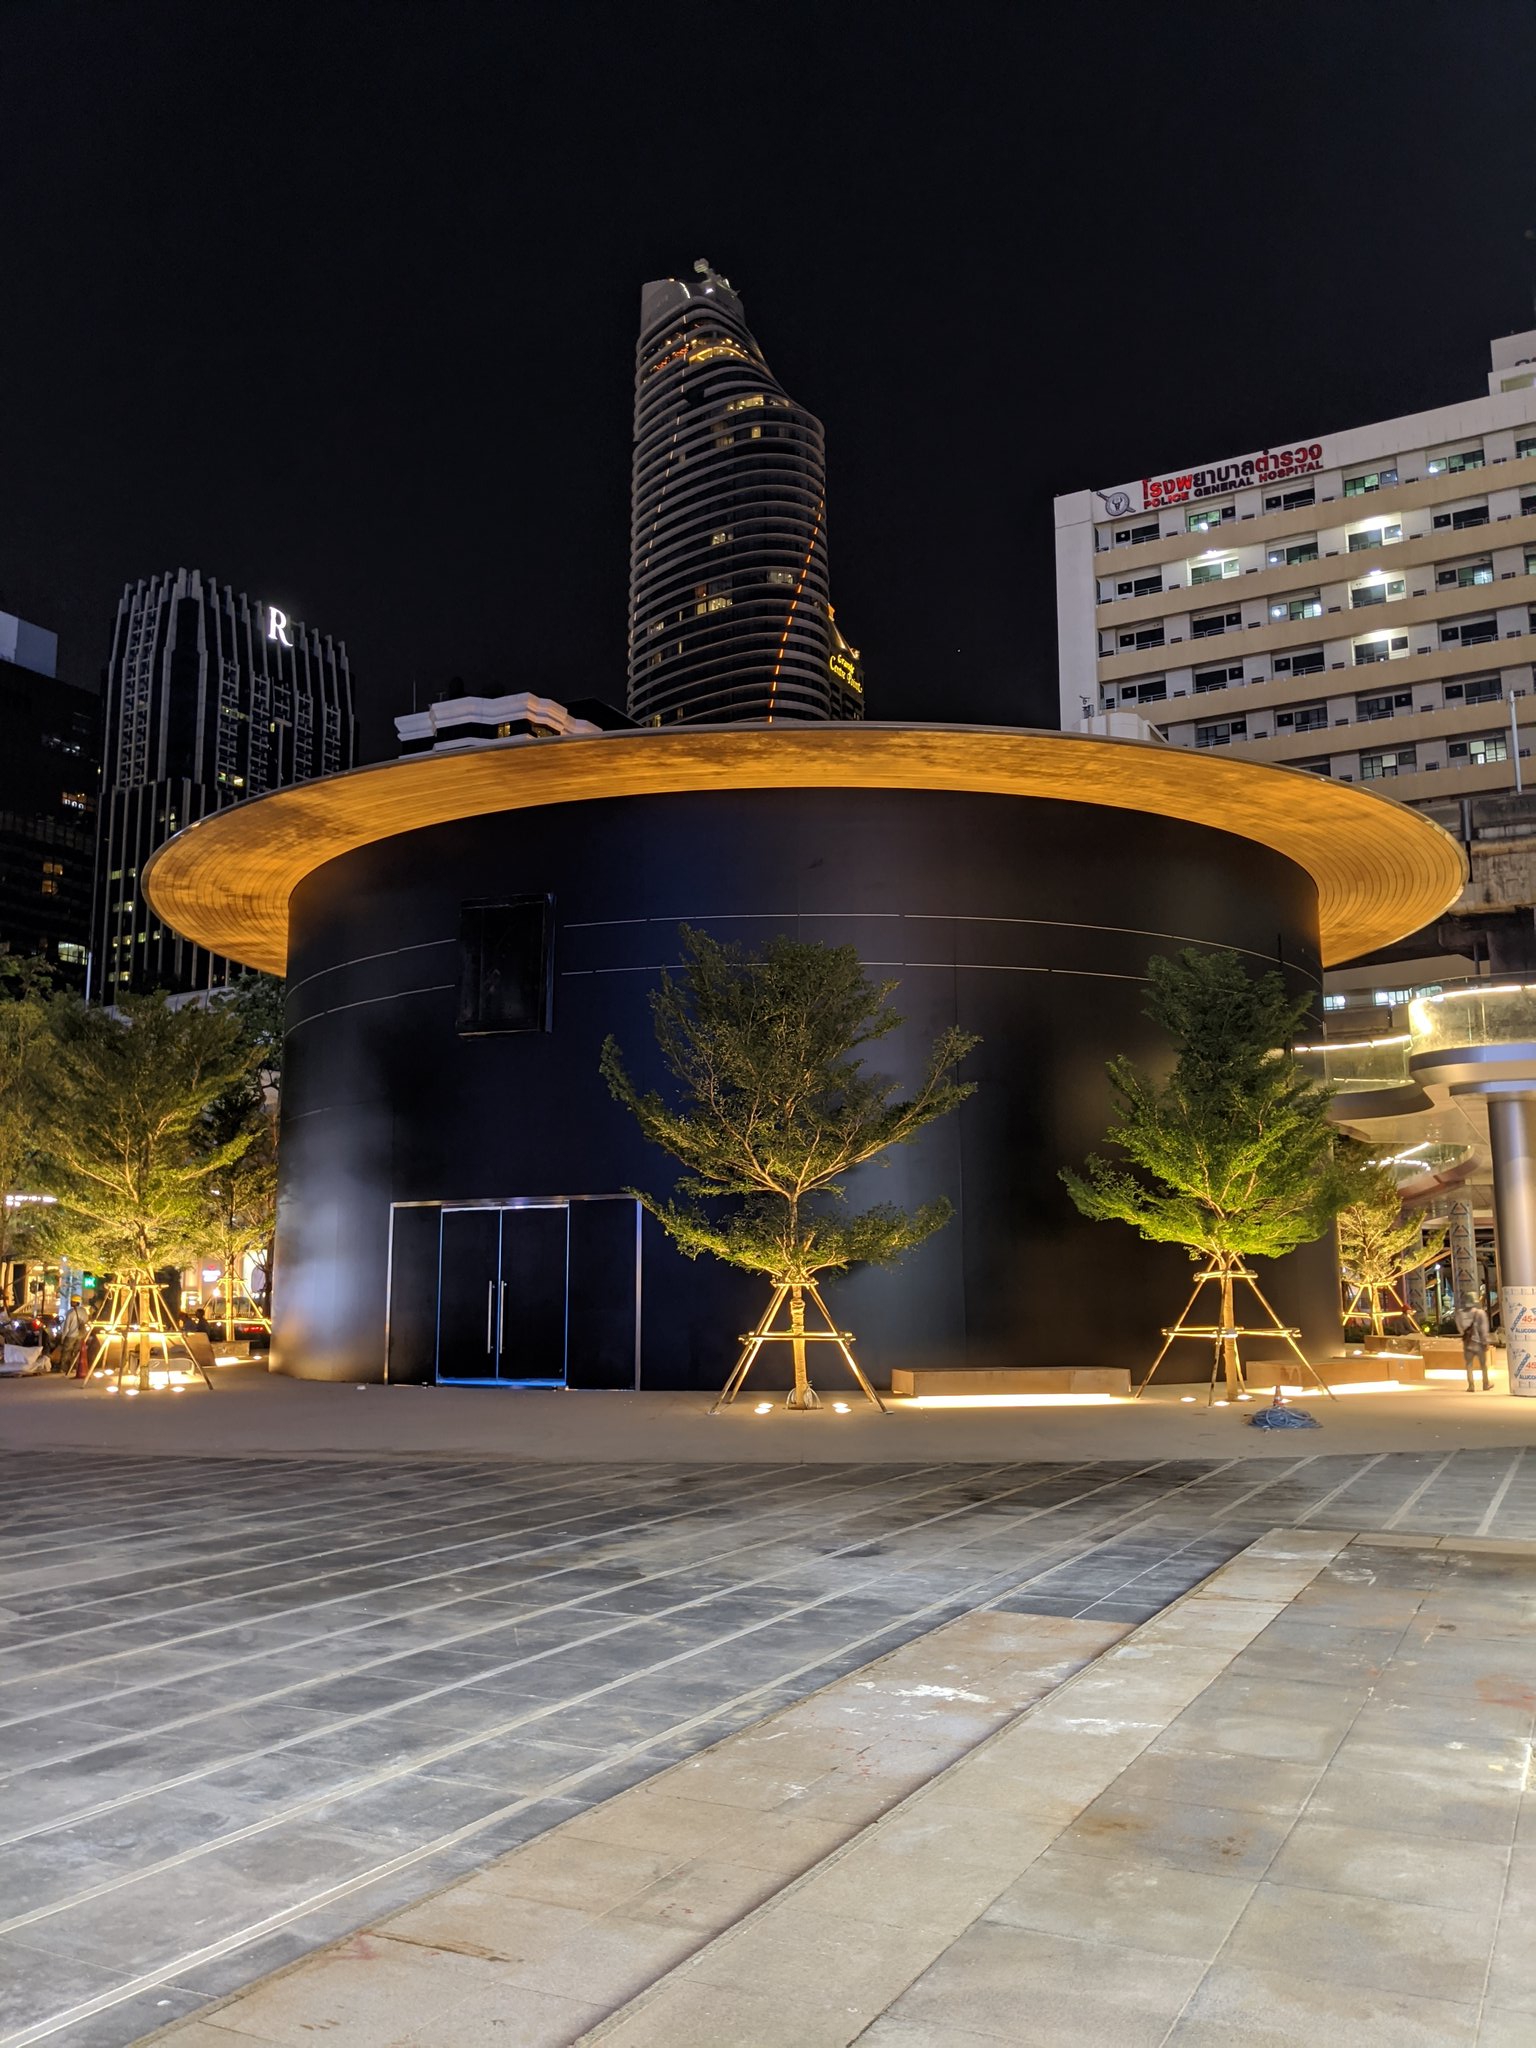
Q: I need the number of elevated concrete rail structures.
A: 1